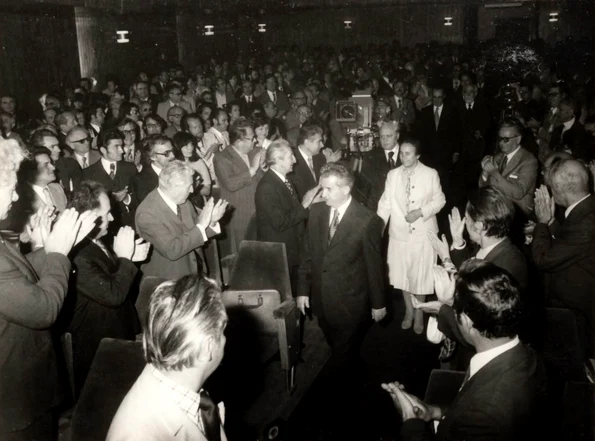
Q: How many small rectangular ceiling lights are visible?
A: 6